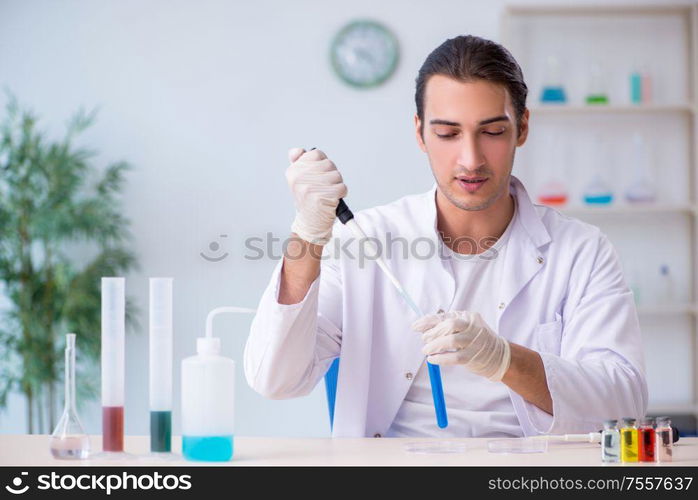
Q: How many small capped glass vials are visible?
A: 4